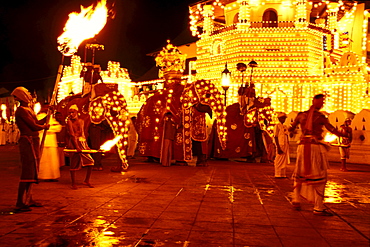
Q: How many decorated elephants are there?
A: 3